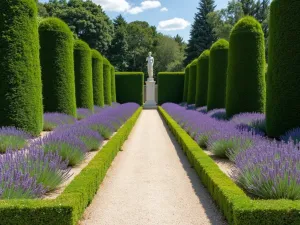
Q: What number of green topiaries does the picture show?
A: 12